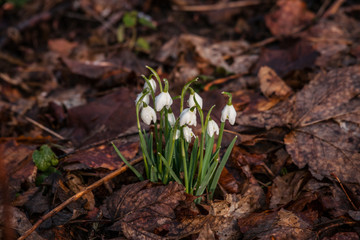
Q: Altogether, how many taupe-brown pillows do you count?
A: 0